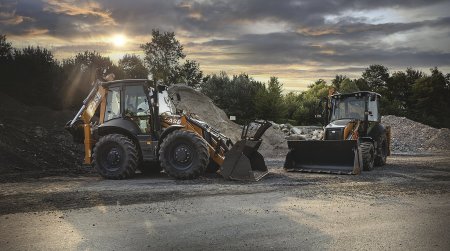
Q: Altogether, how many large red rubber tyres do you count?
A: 0